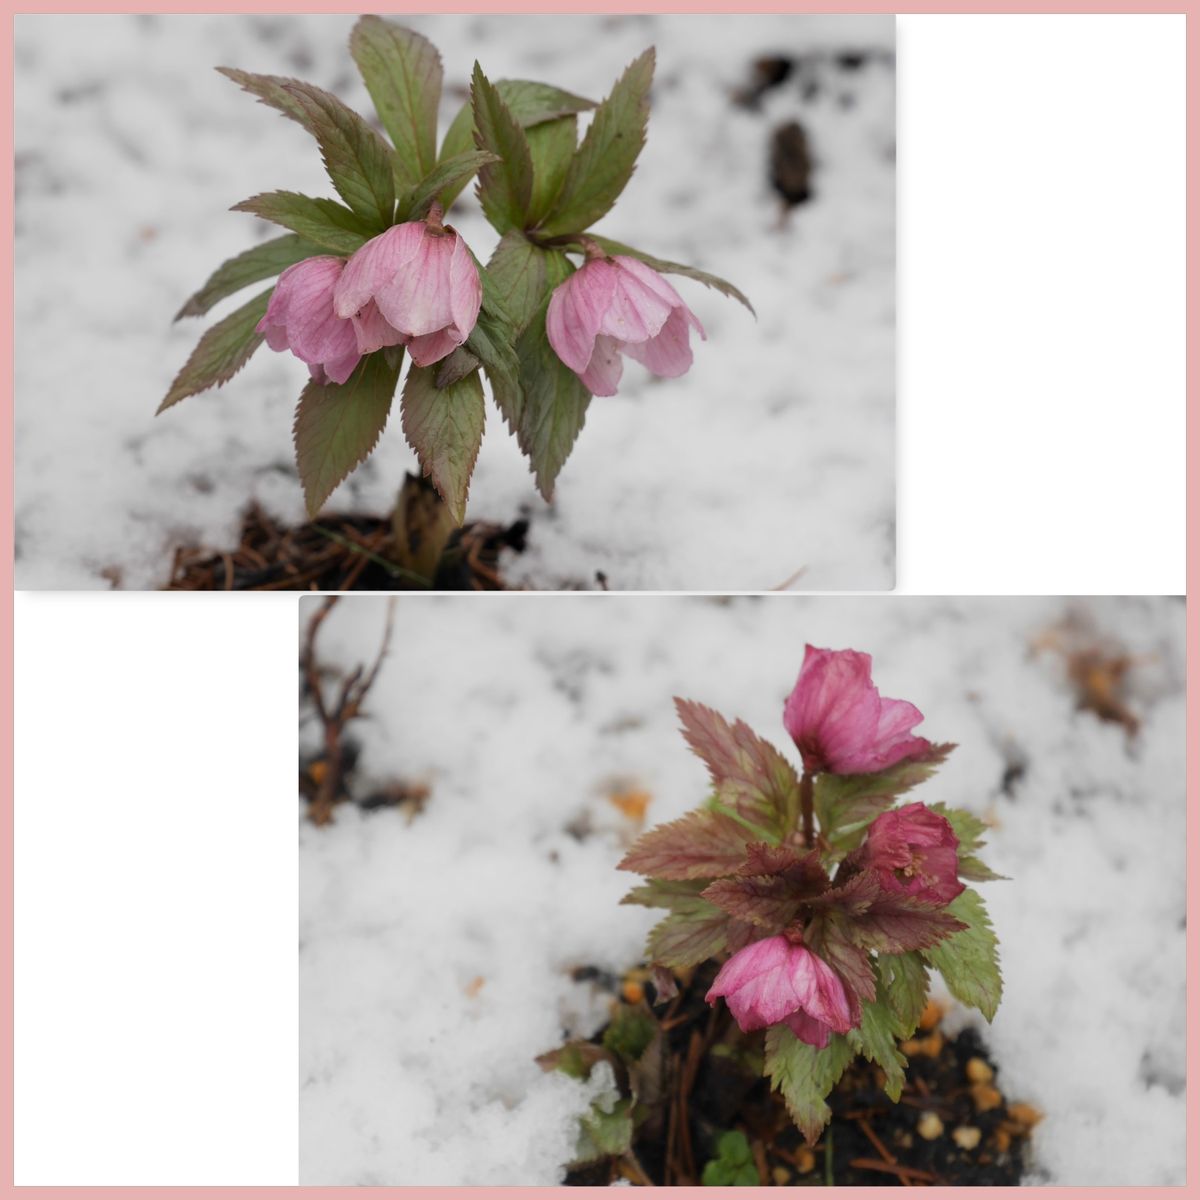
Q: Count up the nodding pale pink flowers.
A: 3